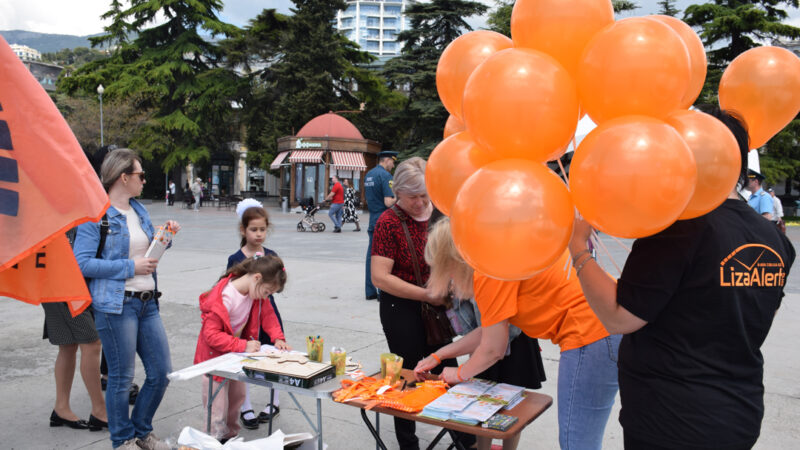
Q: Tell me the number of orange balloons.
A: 11